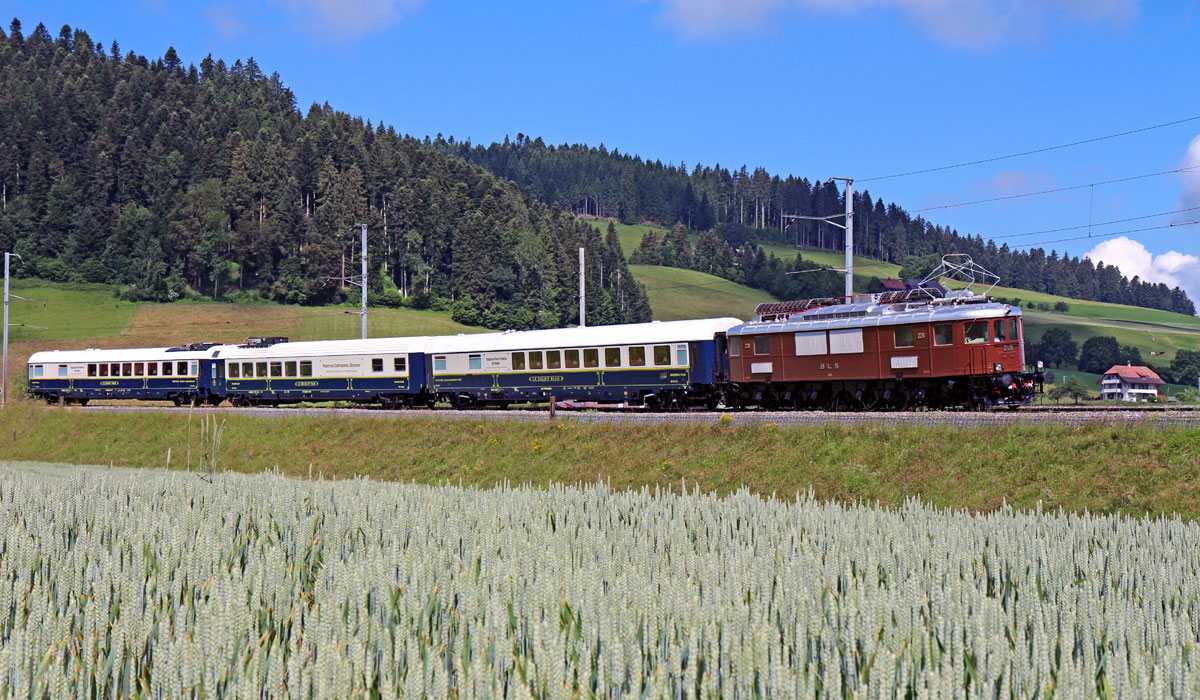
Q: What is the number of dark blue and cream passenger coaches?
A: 3